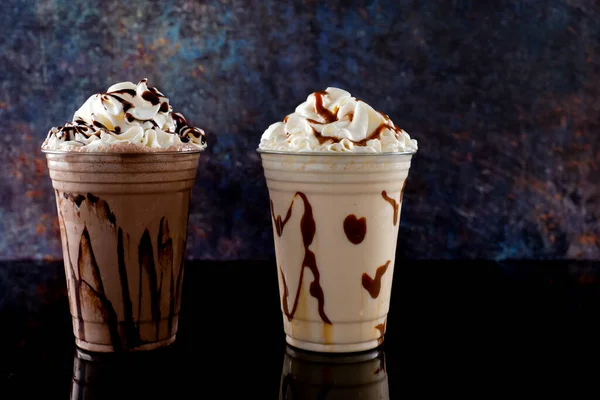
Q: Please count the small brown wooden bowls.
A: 0